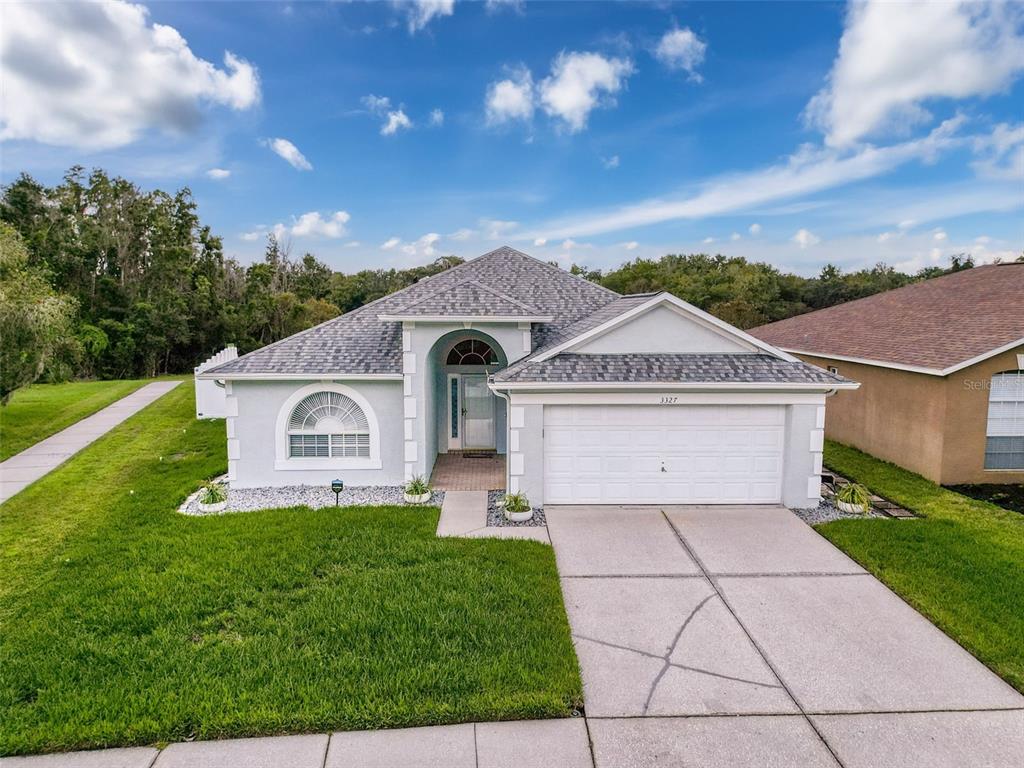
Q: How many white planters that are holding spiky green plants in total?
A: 4